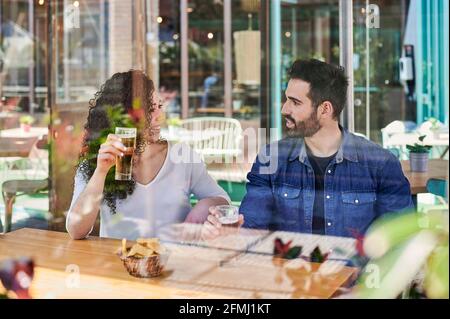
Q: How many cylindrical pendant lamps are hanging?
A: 1